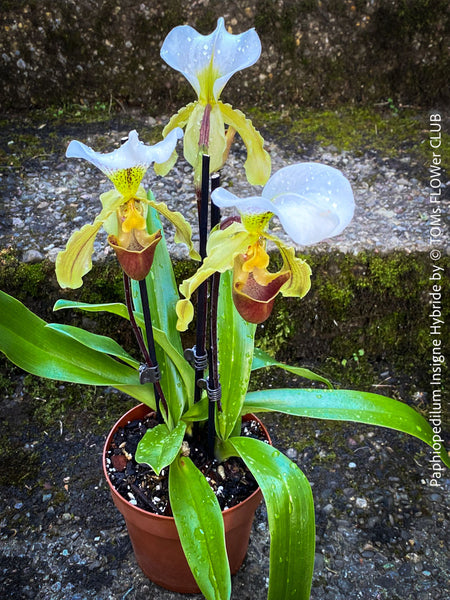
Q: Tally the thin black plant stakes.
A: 3